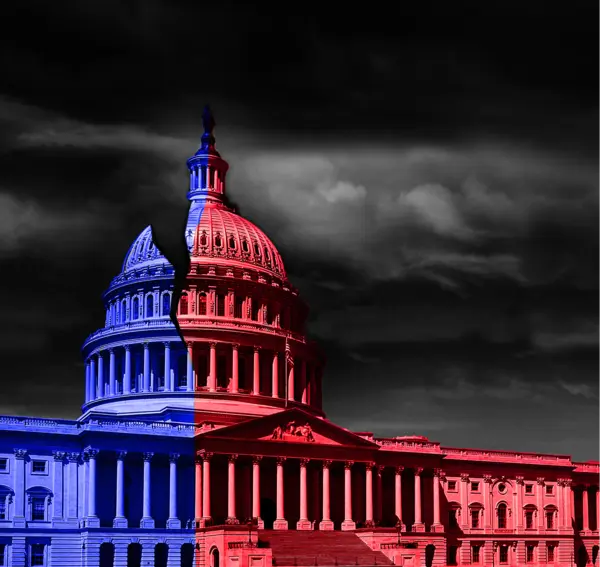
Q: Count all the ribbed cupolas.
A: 1